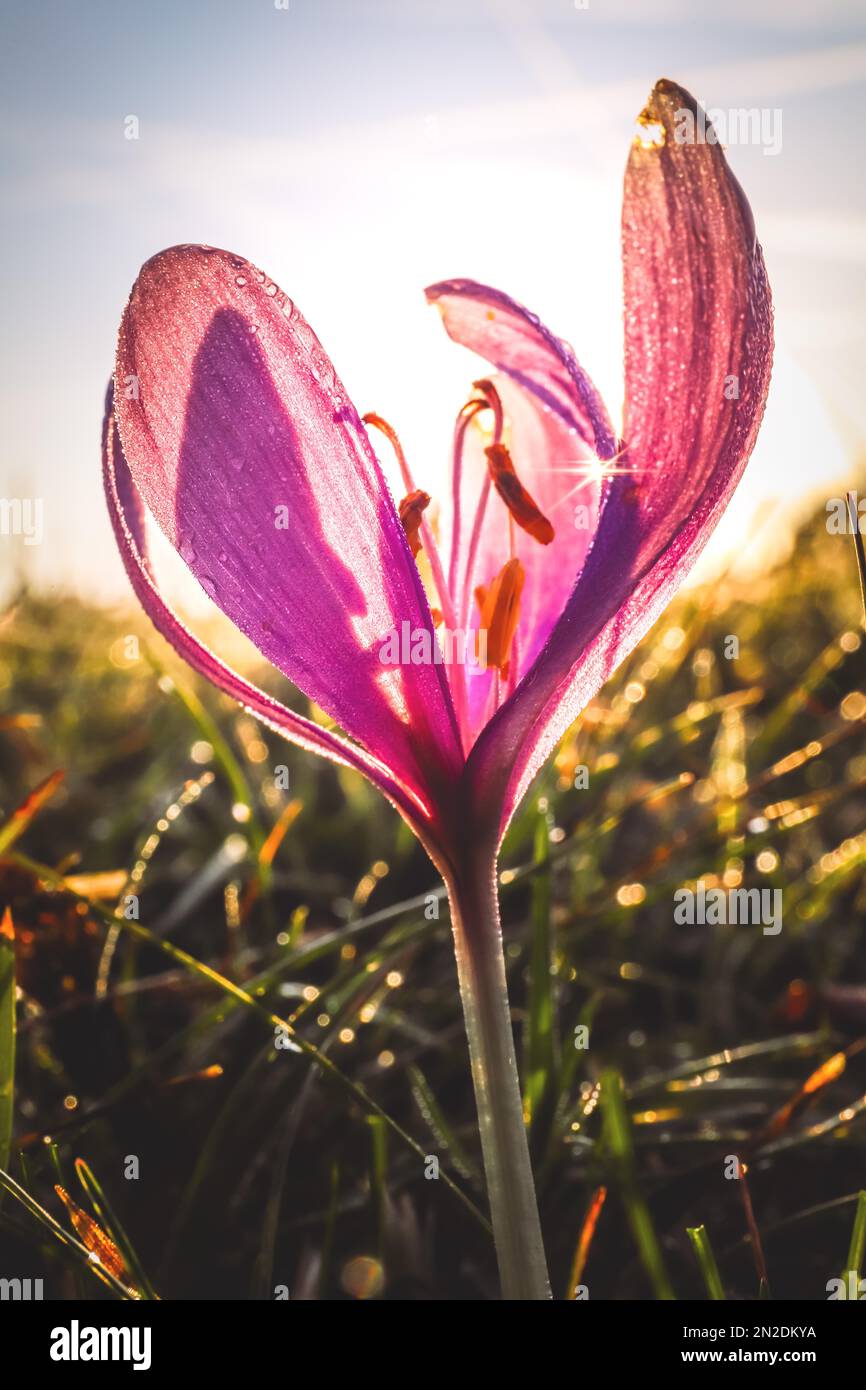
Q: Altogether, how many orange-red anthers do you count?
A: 3